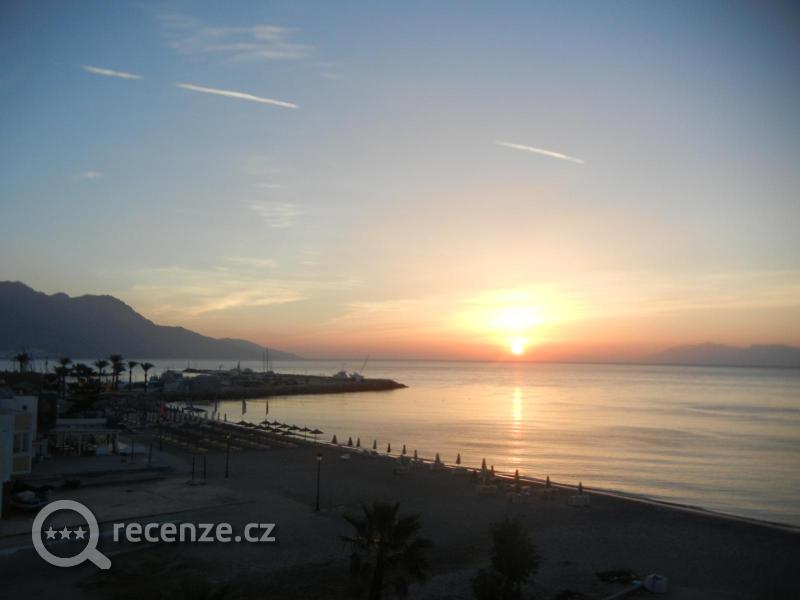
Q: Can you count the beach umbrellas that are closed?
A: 14